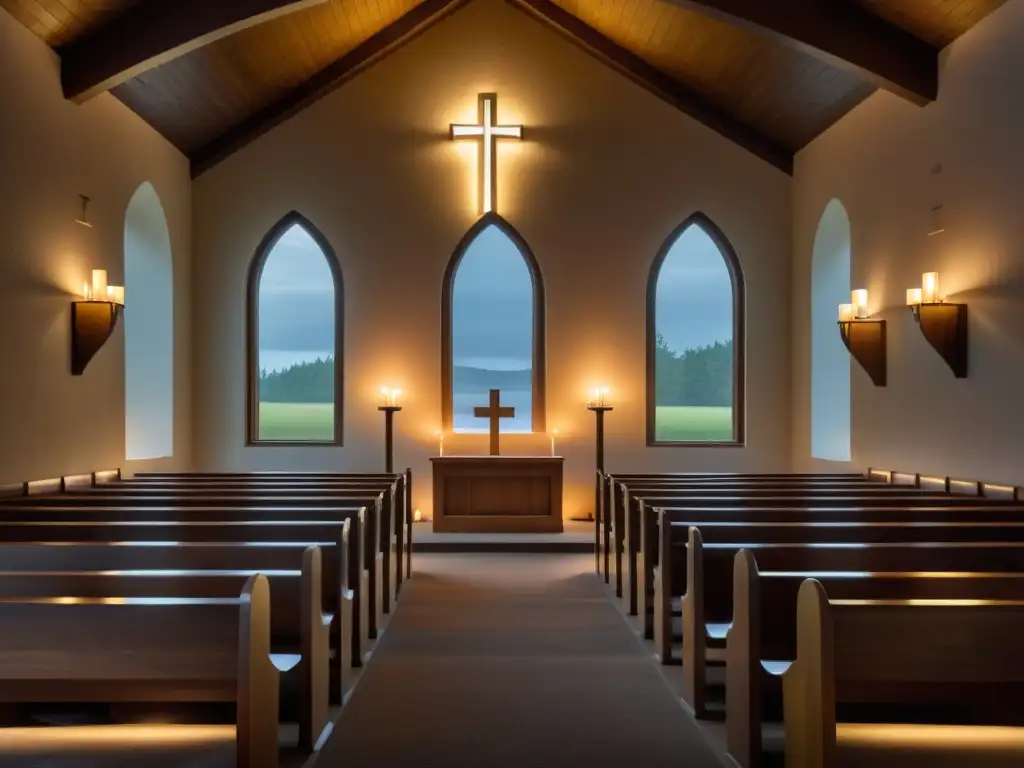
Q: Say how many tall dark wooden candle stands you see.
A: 2